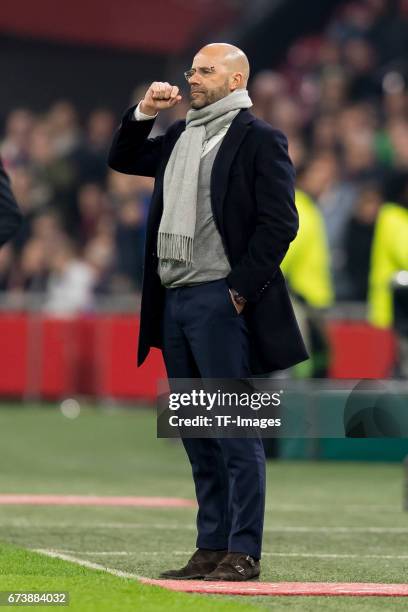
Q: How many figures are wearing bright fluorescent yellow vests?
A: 2